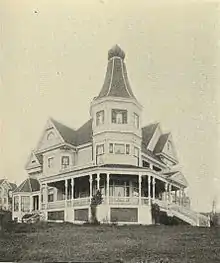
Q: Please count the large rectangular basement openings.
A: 3